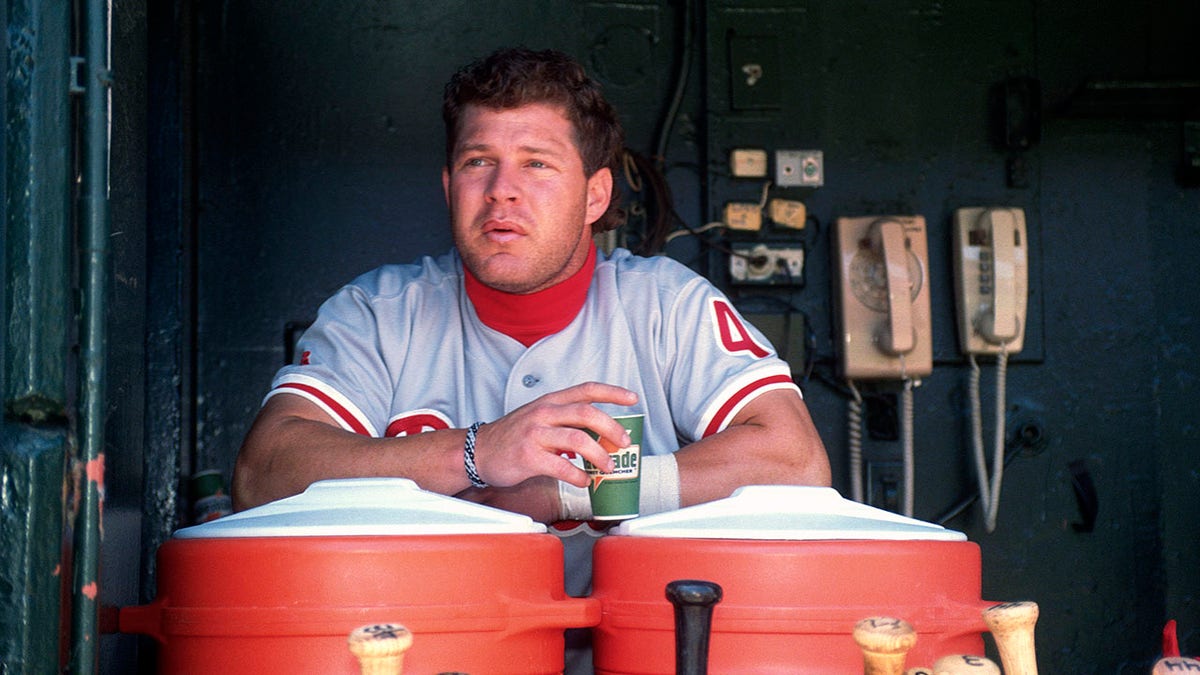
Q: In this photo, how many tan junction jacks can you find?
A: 3